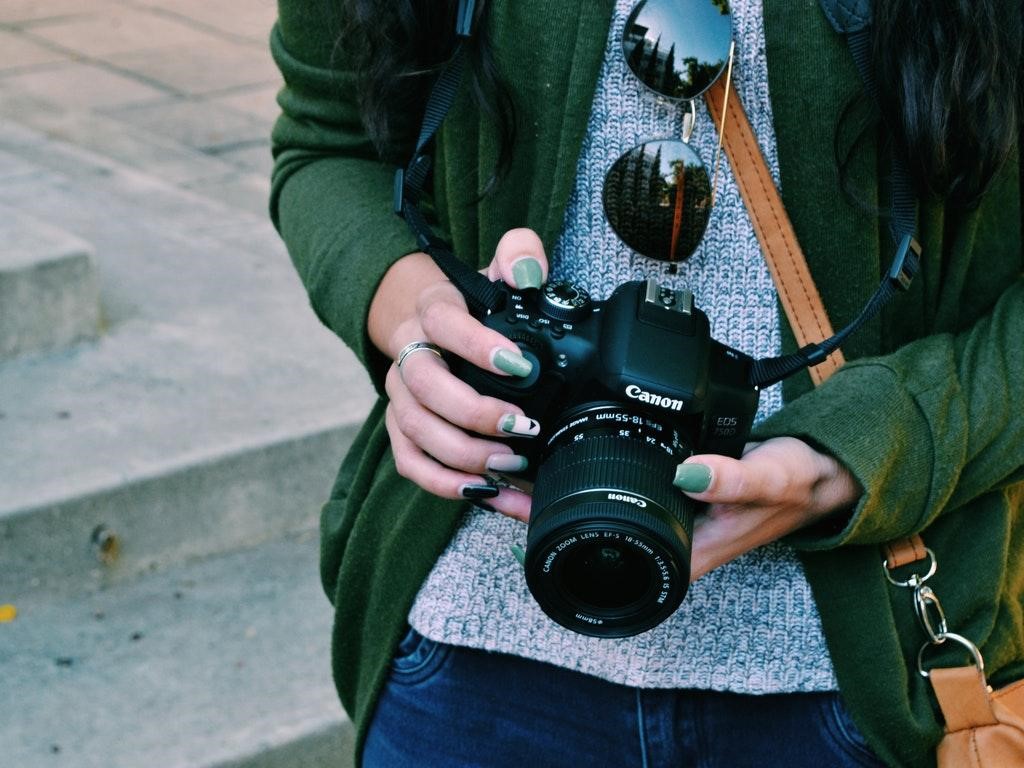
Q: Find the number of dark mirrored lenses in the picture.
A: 2